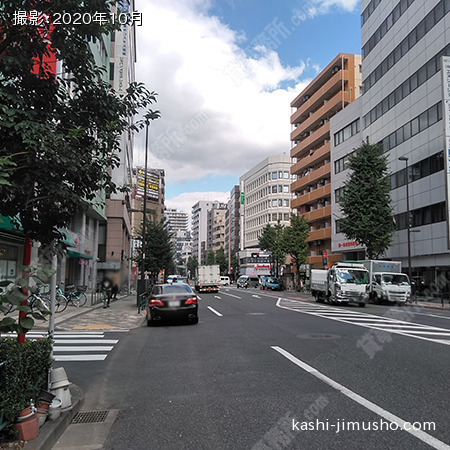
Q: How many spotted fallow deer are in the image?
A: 0